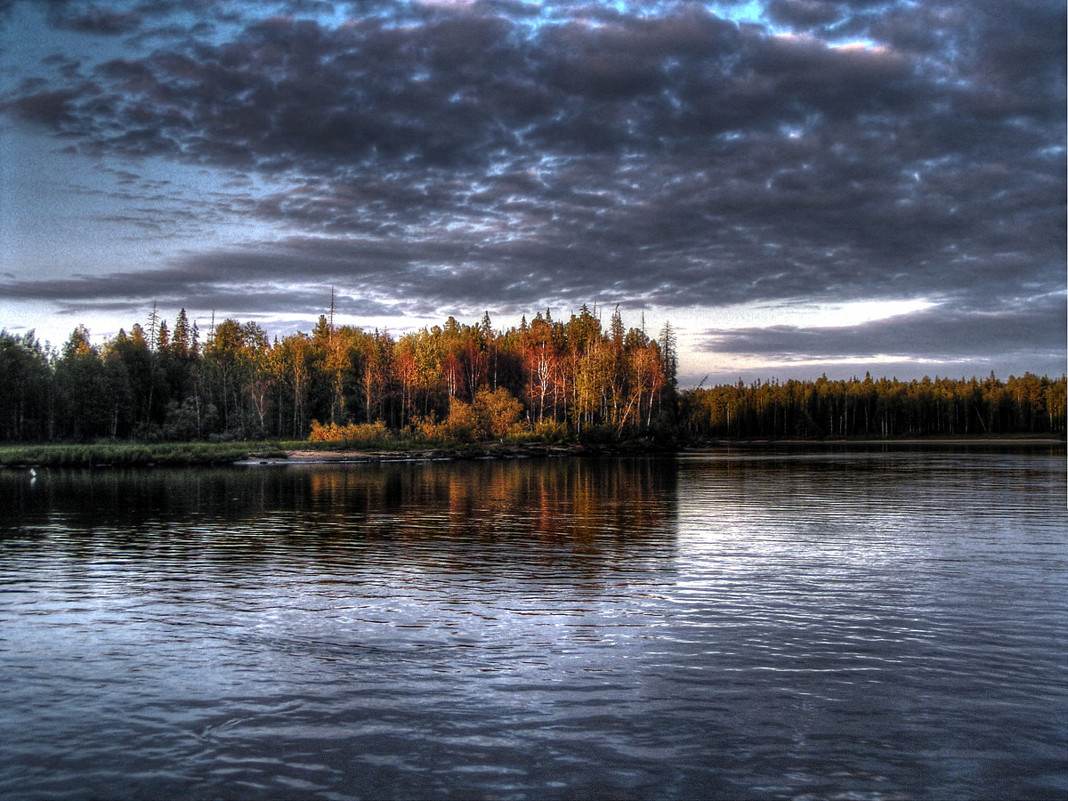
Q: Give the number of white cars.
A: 0